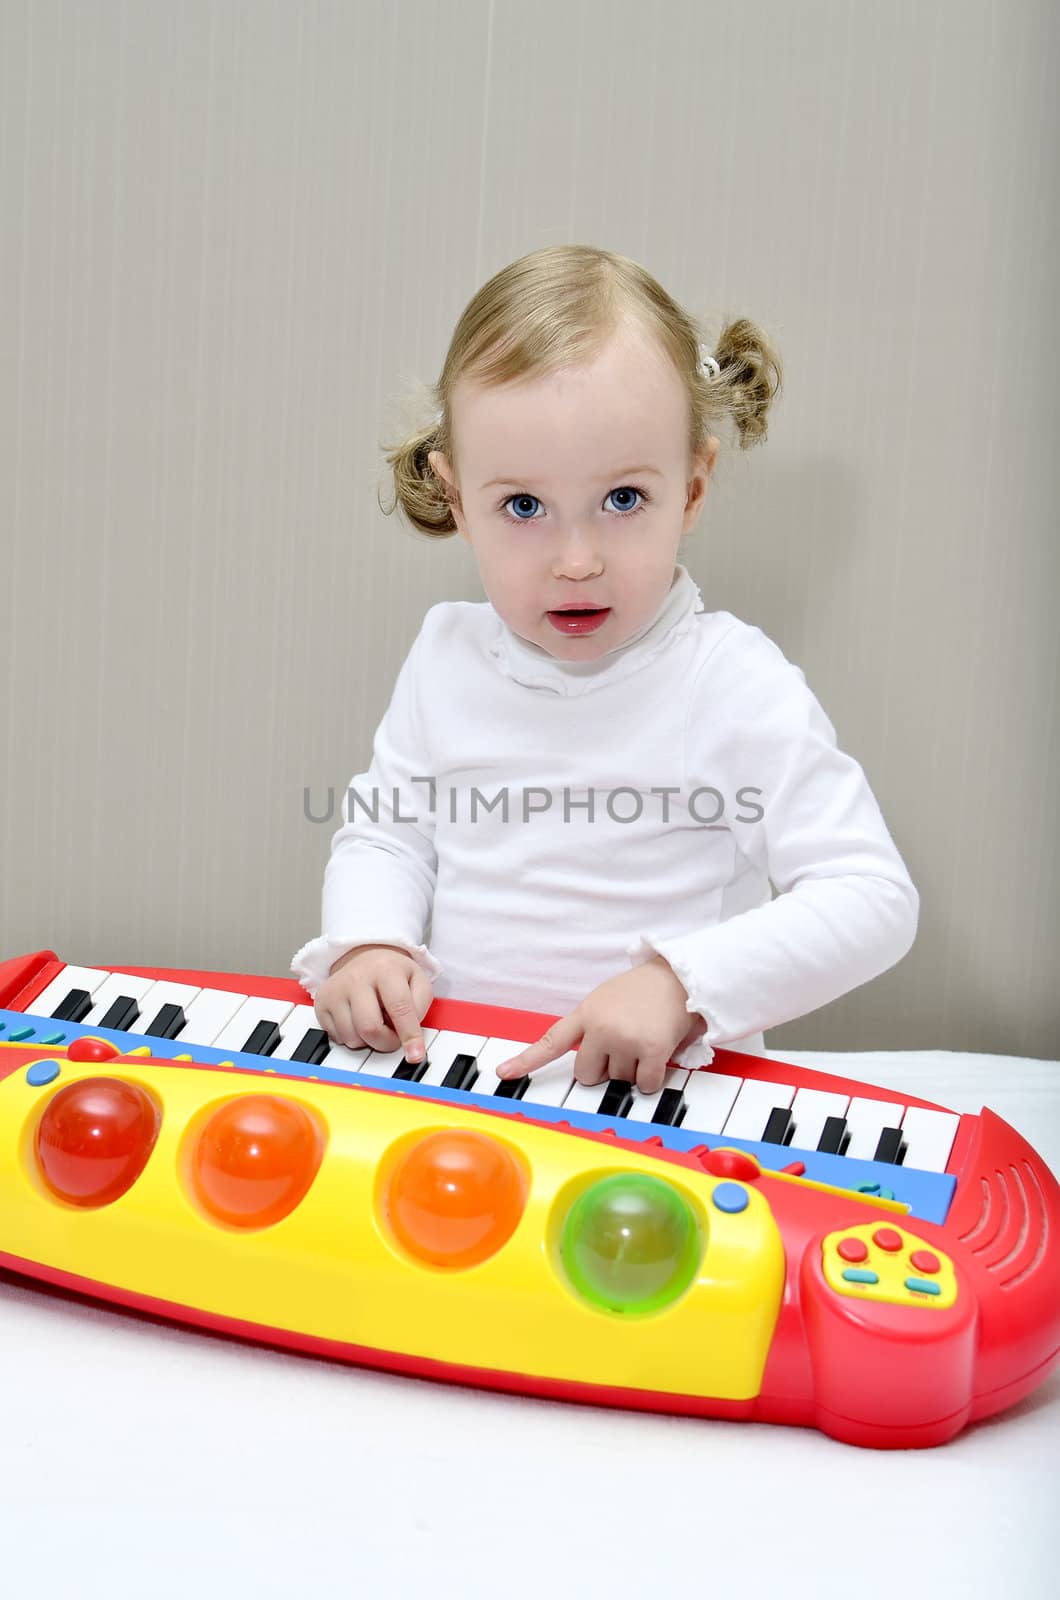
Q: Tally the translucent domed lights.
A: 4